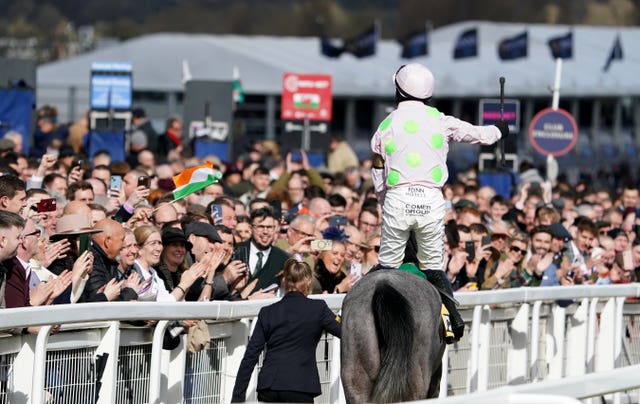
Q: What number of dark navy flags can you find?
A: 7